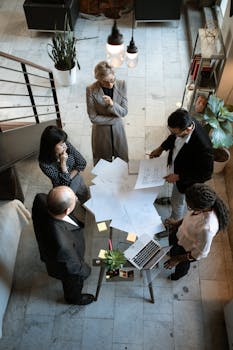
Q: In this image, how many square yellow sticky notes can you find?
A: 3